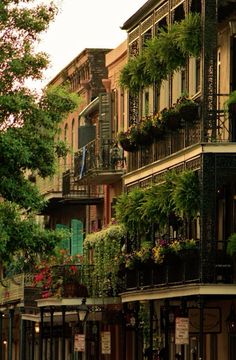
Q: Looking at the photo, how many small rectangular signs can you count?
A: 3